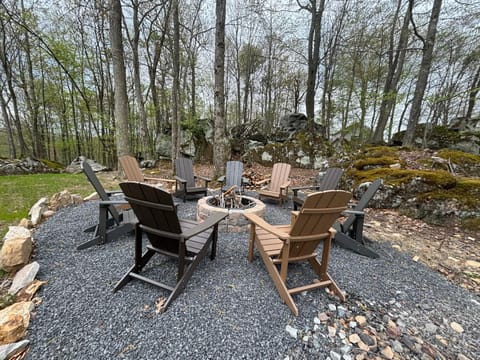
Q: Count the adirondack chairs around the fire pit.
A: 9